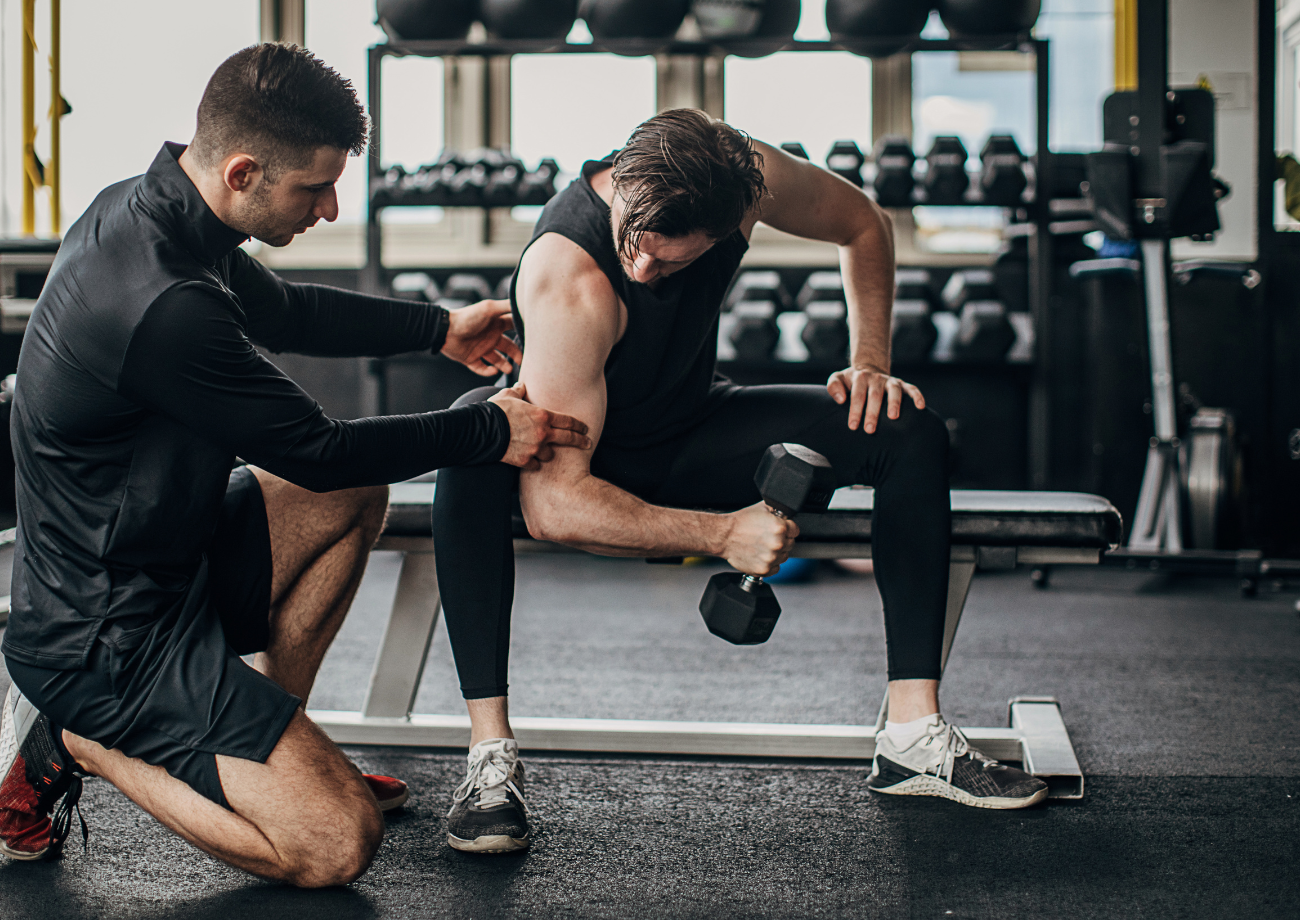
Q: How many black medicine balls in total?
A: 6